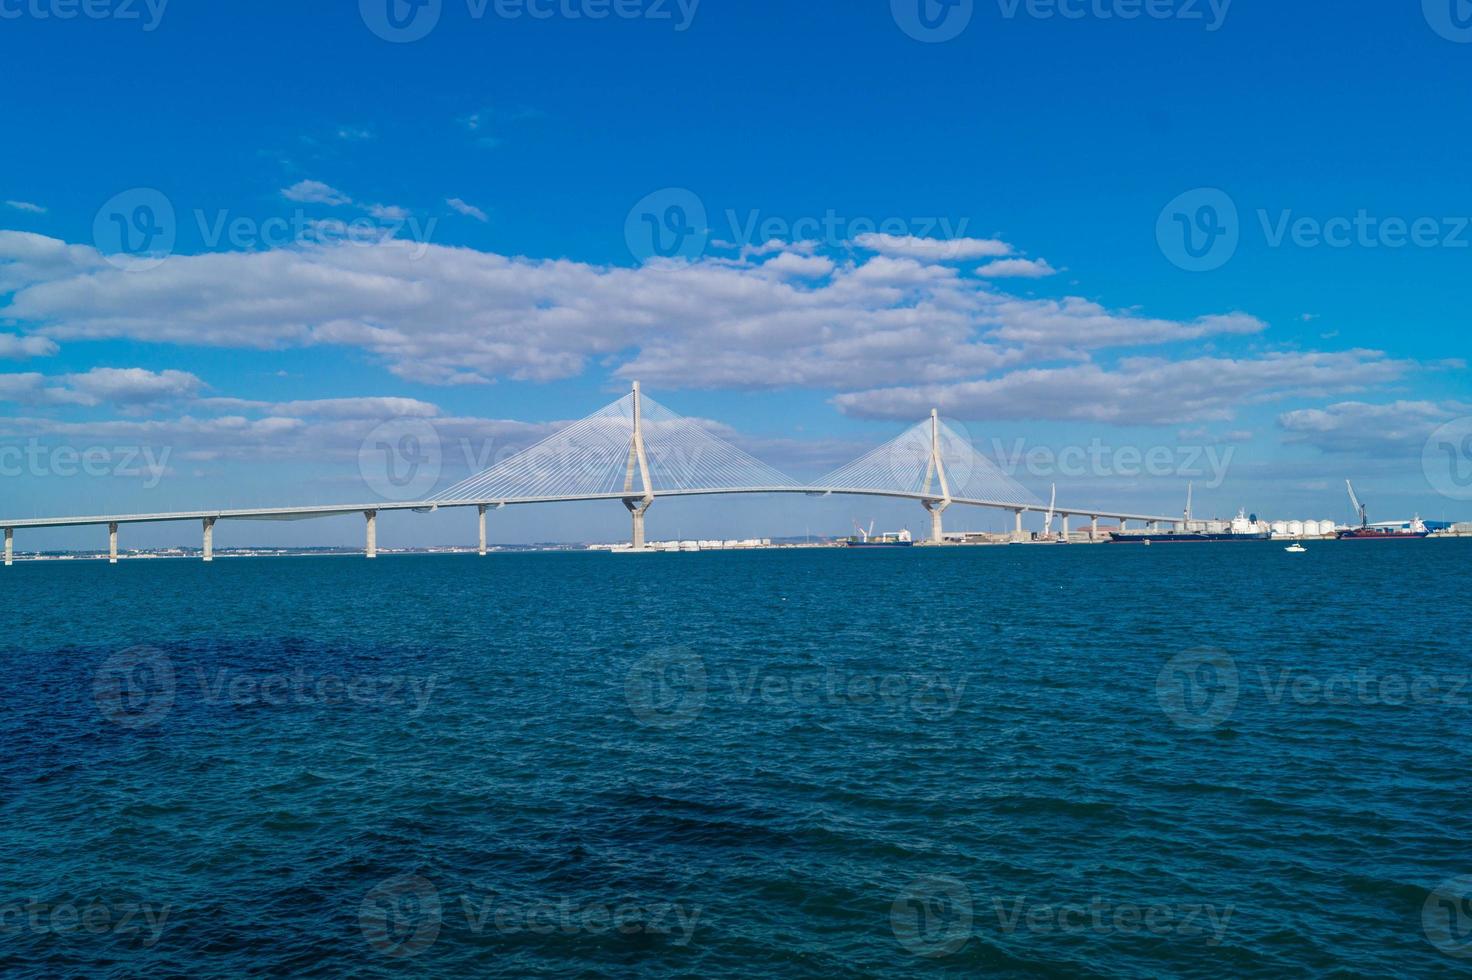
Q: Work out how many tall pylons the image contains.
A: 2